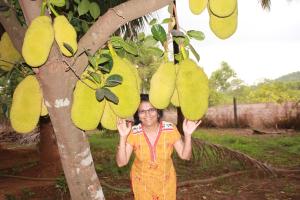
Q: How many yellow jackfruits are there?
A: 14